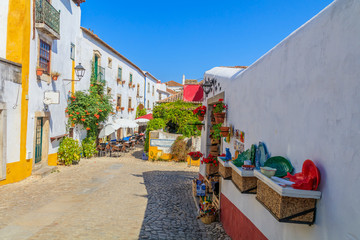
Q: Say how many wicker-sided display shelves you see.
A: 3